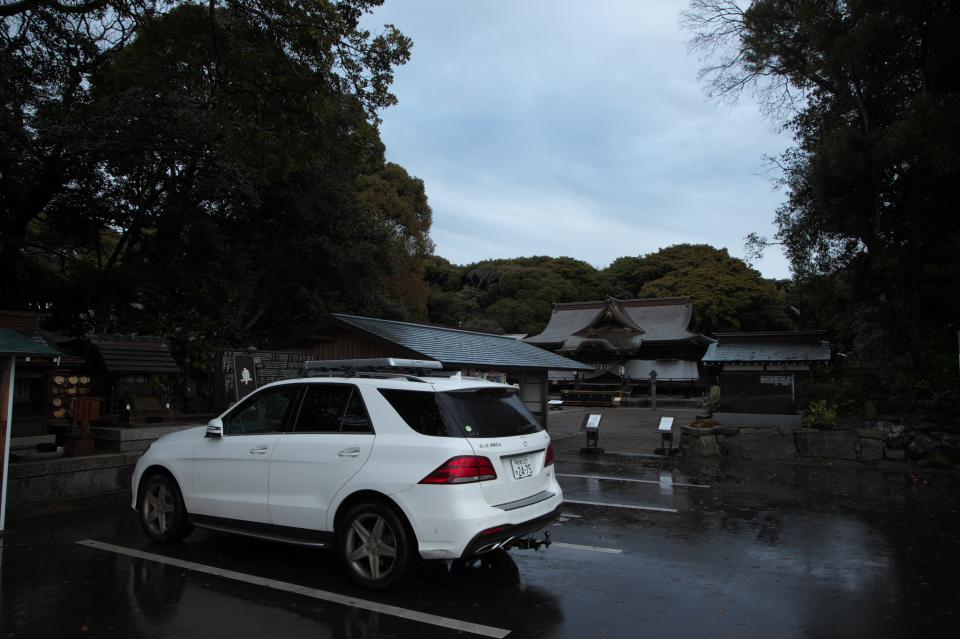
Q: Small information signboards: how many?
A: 2